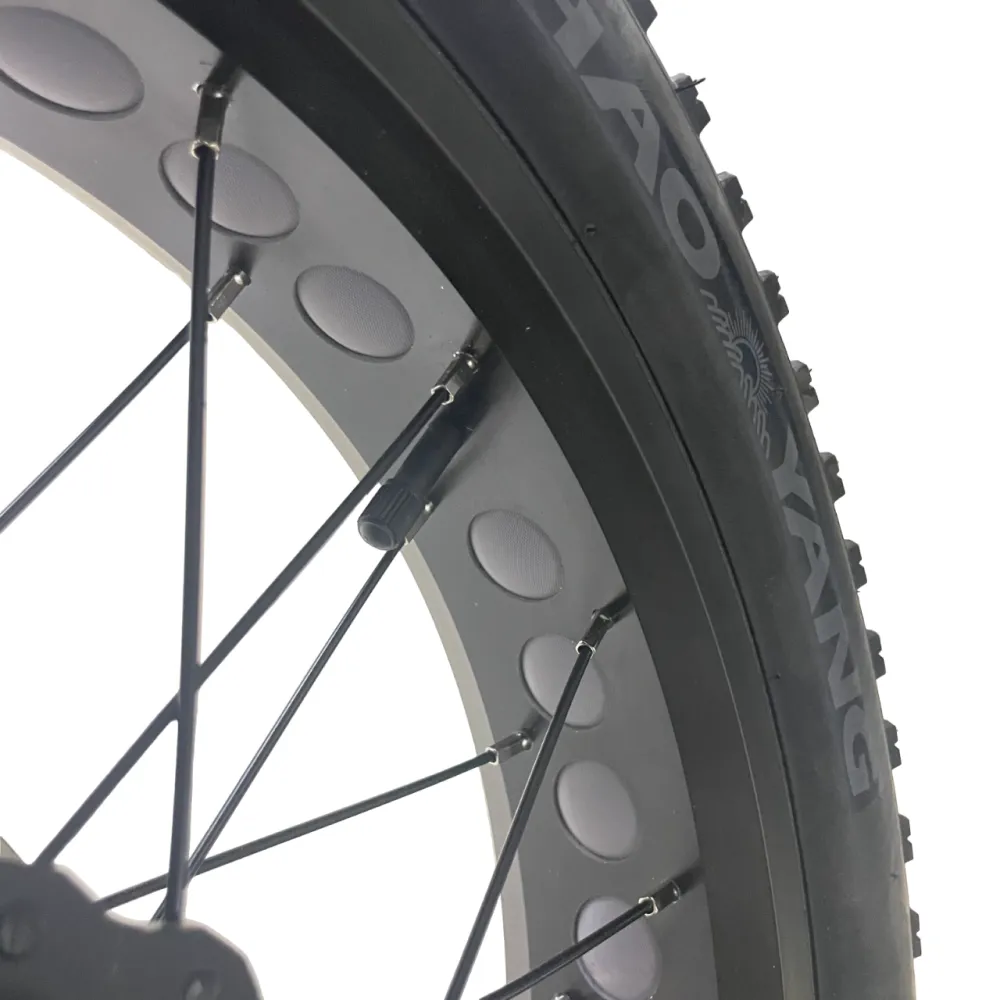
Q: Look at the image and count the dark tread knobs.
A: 11